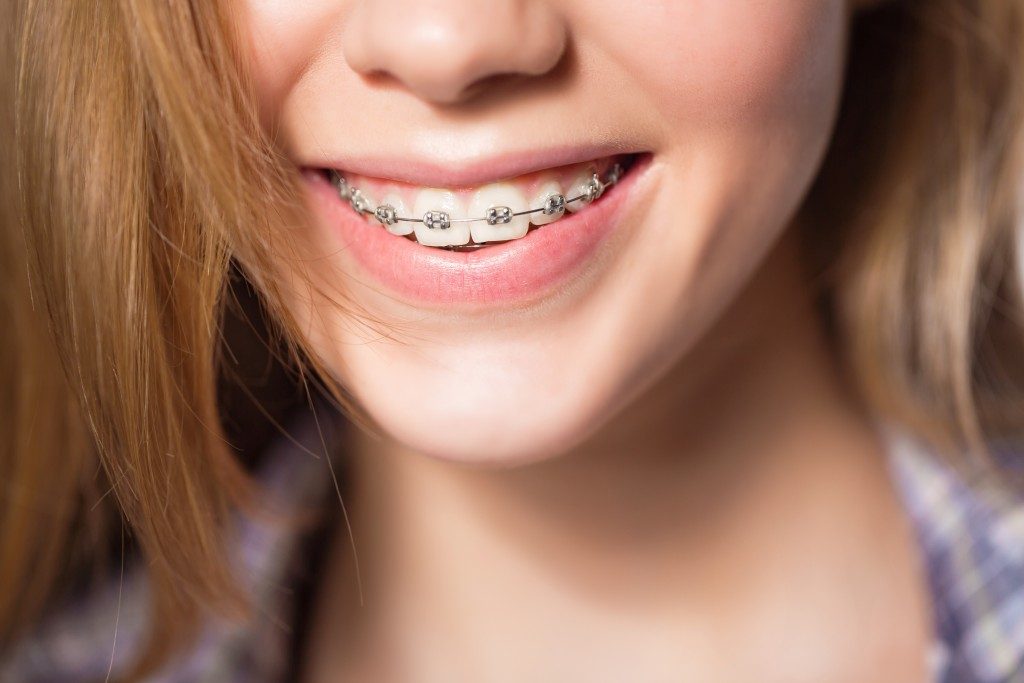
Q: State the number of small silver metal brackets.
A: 8